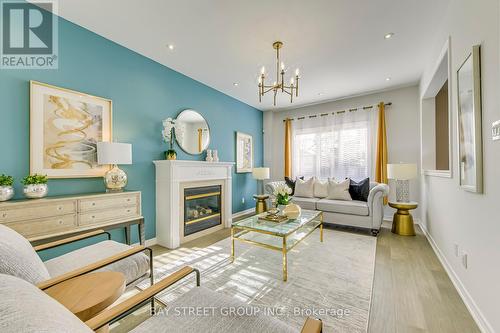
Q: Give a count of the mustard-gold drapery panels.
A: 2